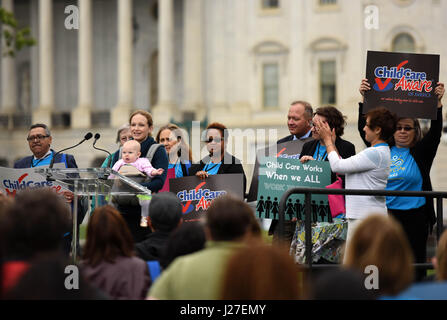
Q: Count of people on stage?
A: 10